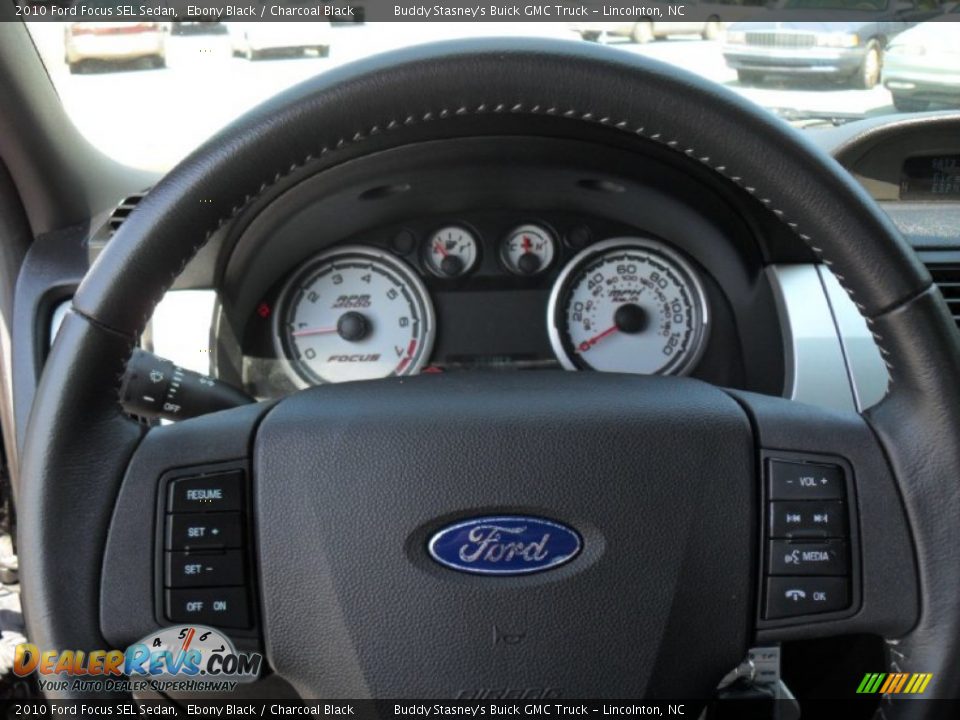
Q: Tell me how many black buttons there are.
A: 8